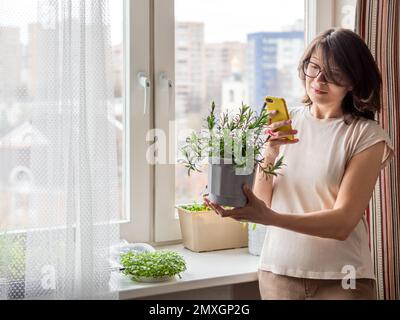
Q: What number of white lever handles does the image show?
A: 2